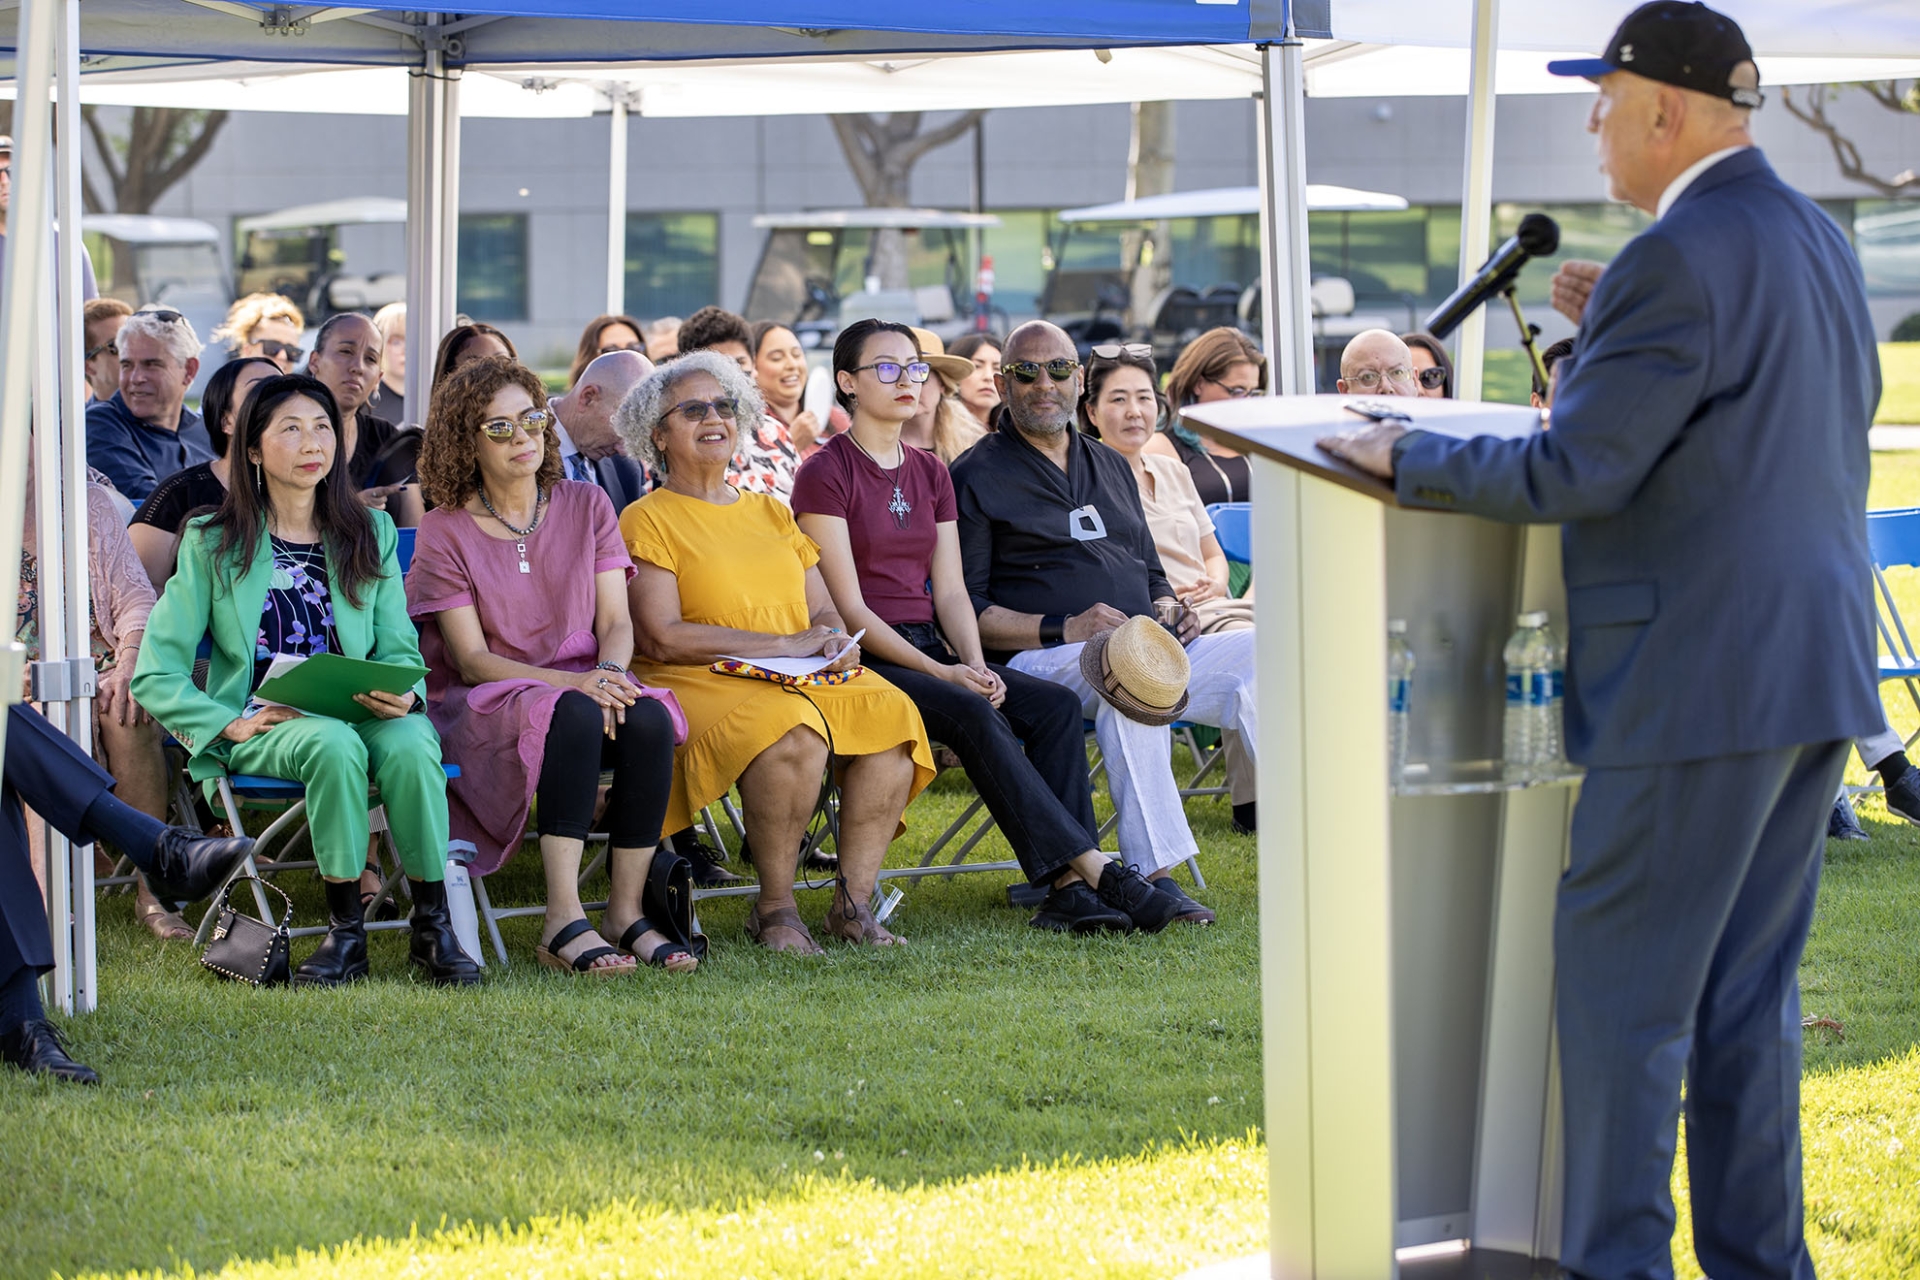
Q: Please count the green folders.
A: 1